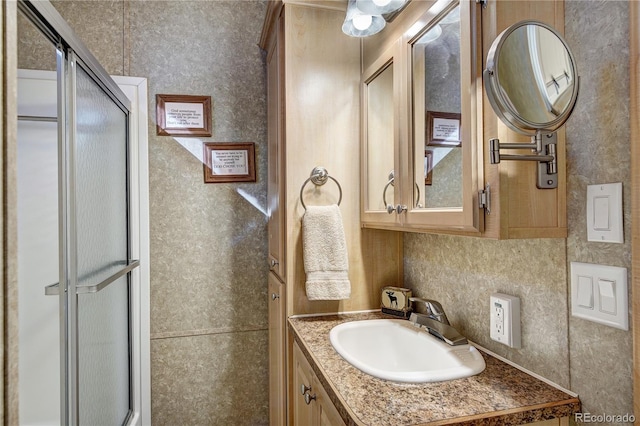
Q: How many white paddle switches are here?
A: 3